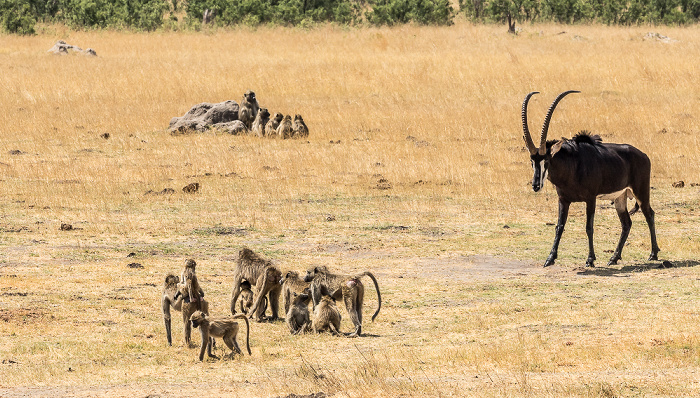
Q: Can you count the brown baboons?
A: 14